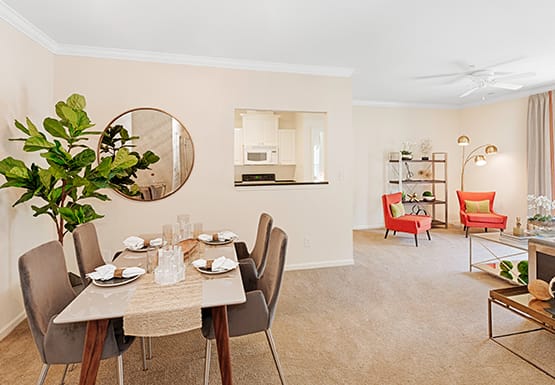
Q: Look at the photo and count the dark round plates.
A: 4